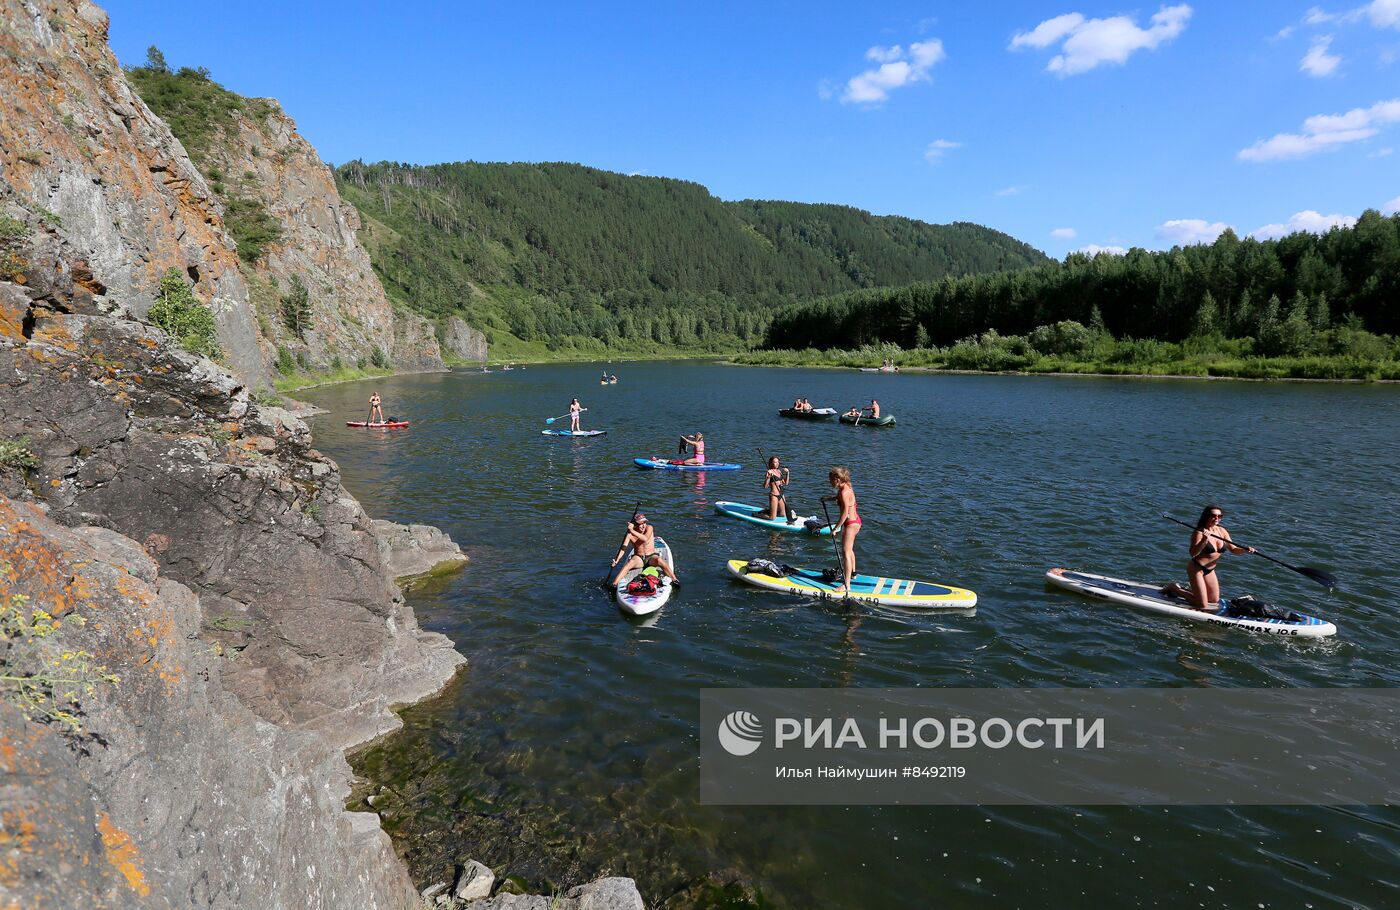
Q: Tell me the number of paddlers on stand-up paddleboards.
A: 7